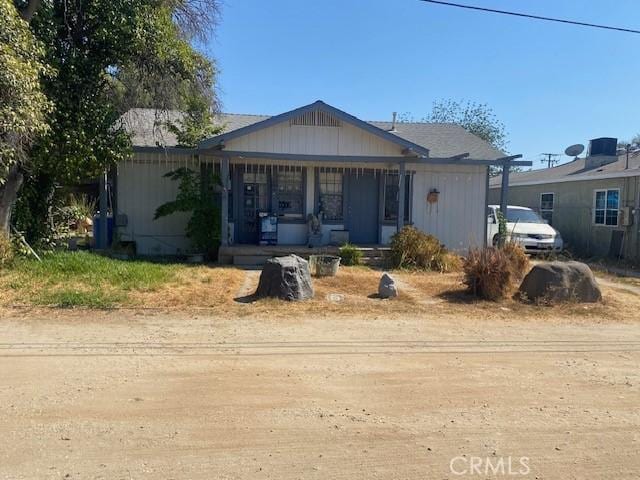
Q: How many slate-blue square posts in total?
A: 4